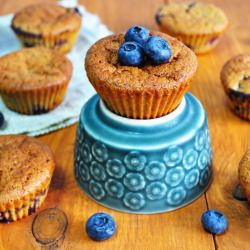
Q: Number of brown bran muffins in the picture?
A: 7